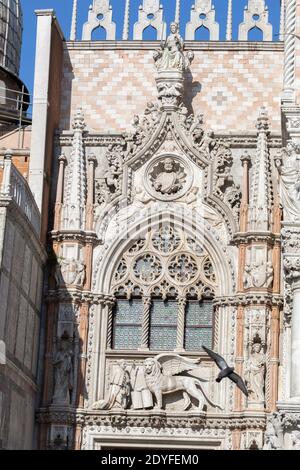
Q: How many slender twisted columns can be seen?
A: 4